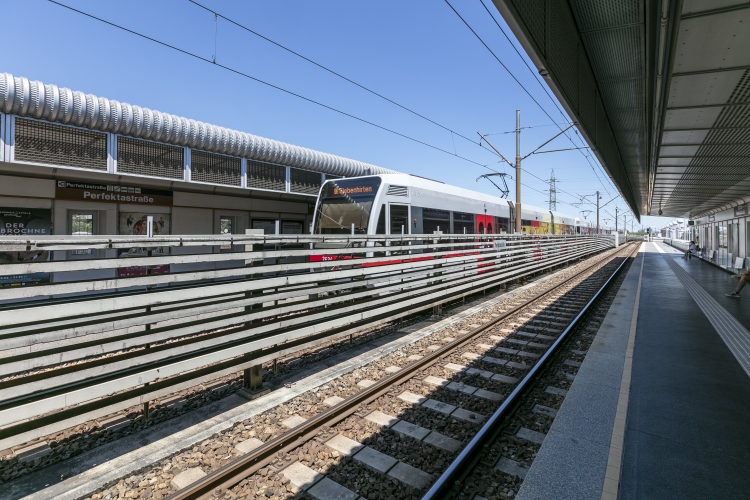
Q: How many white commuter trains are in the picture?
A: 1